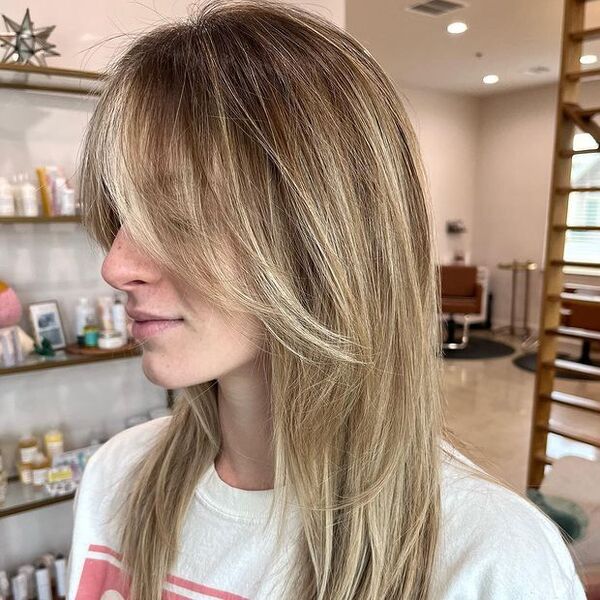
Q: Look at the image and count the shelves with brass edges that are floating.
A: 4